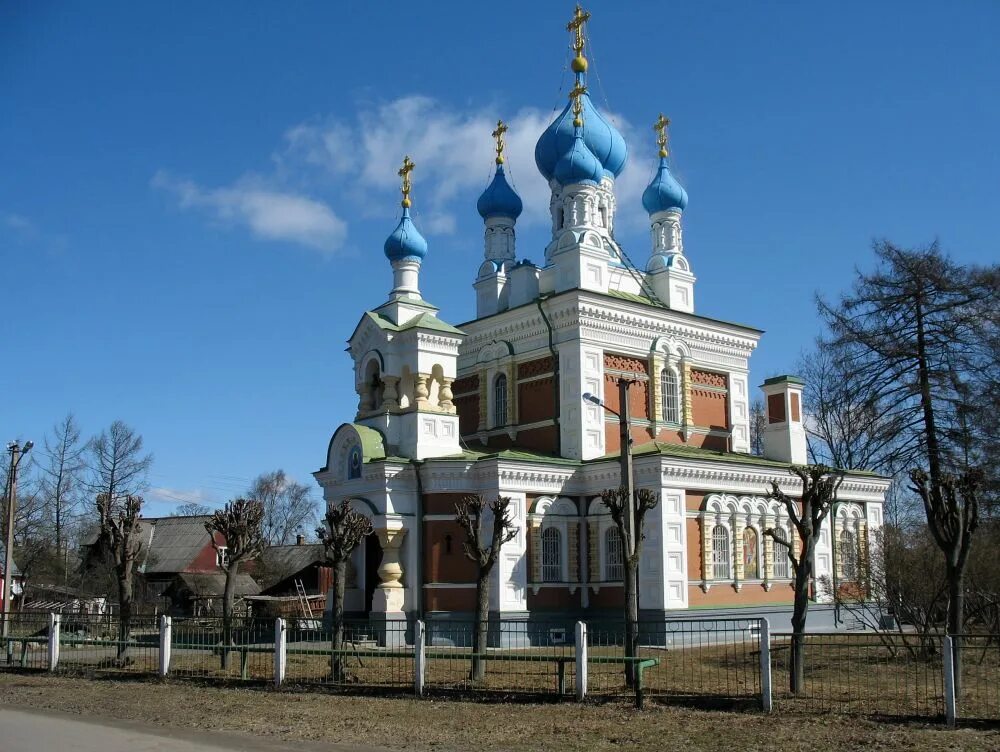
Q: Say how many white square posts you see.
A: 7